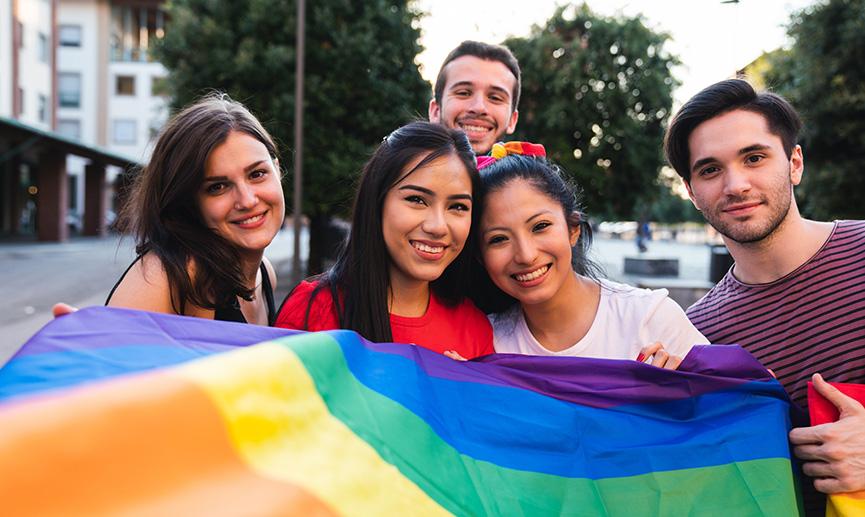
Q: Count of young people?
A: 5